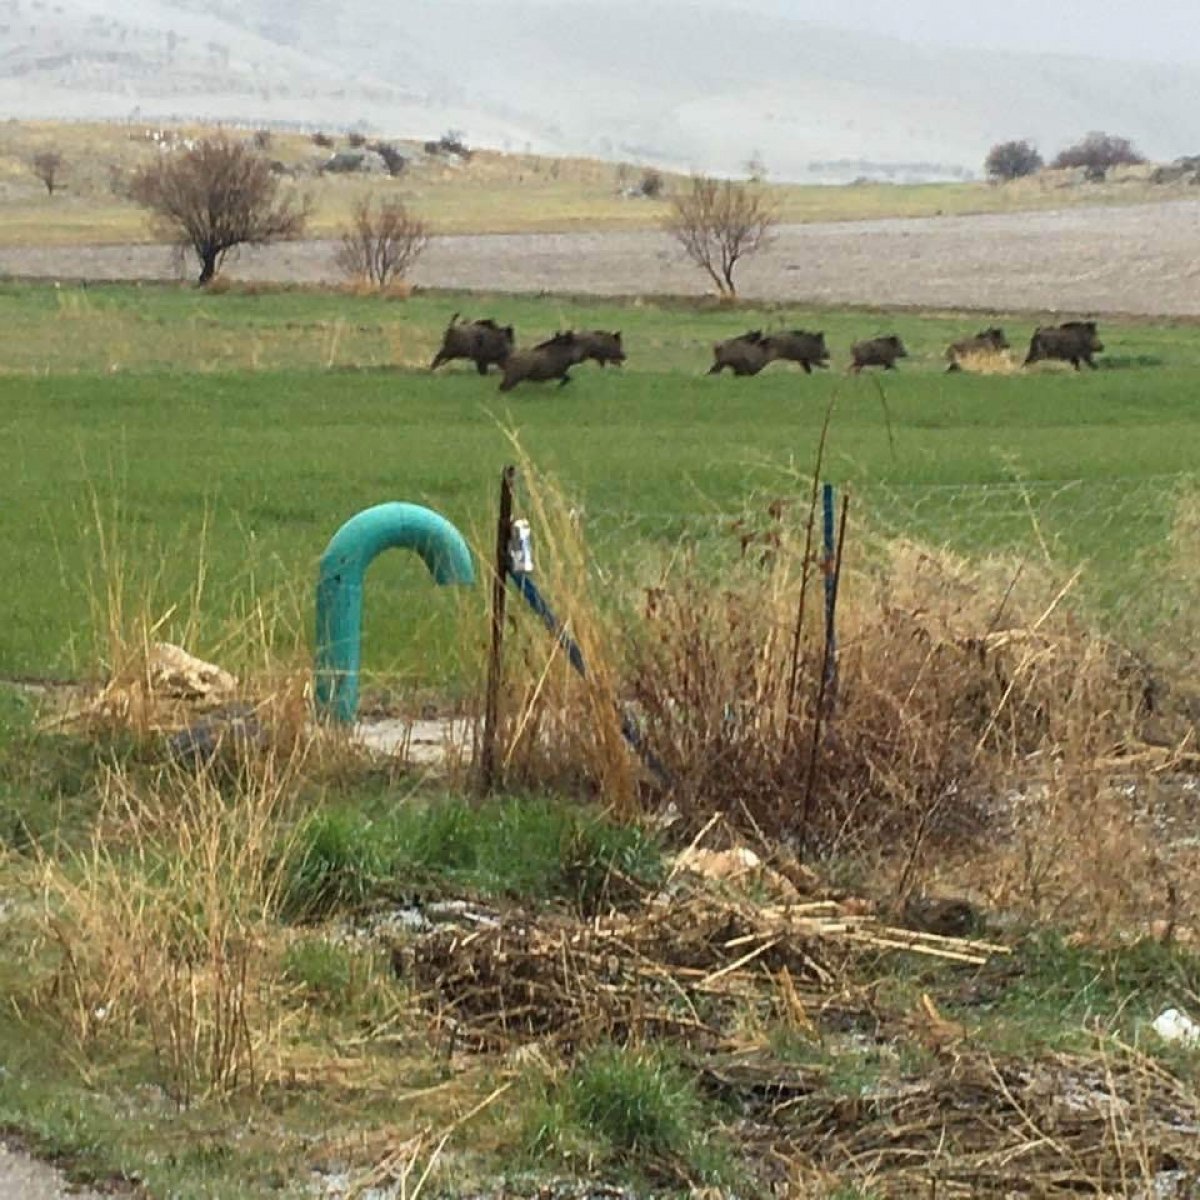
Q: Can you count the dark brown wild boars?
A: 8